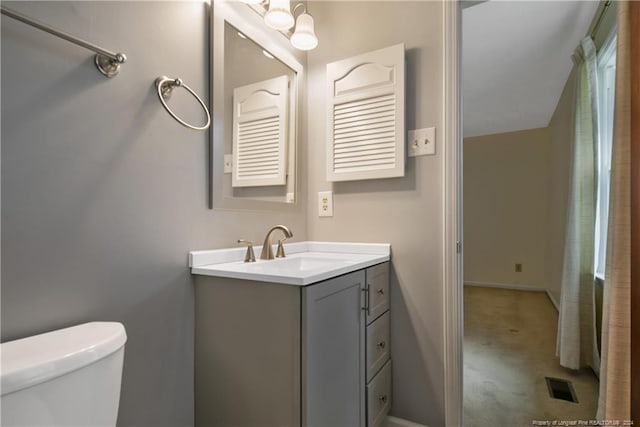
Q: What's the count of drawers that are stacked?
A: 3